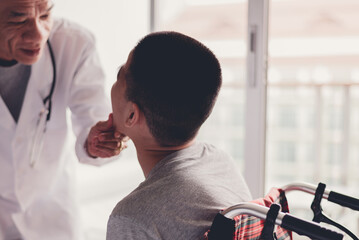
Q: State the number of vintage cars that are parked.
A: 0